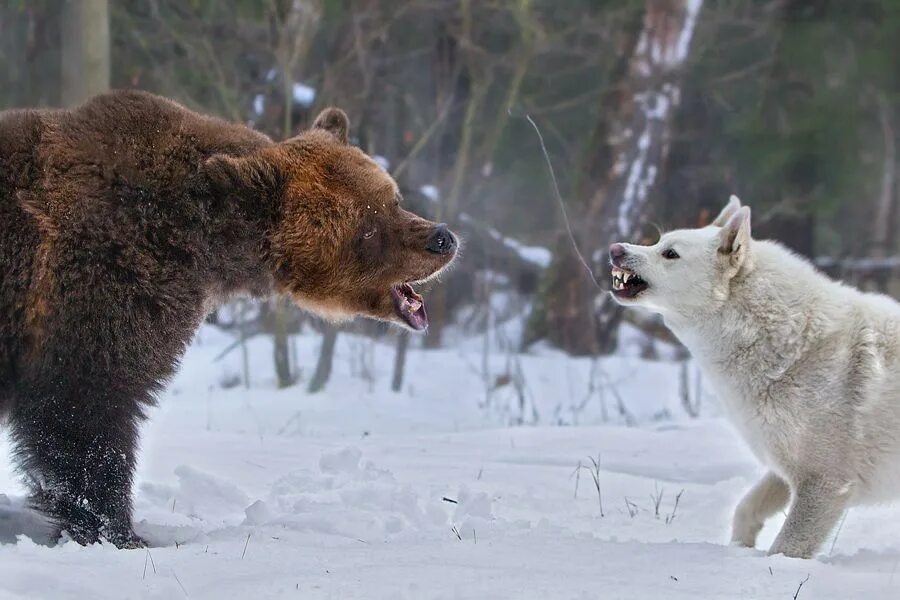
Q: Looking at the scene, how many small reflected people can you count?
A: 0